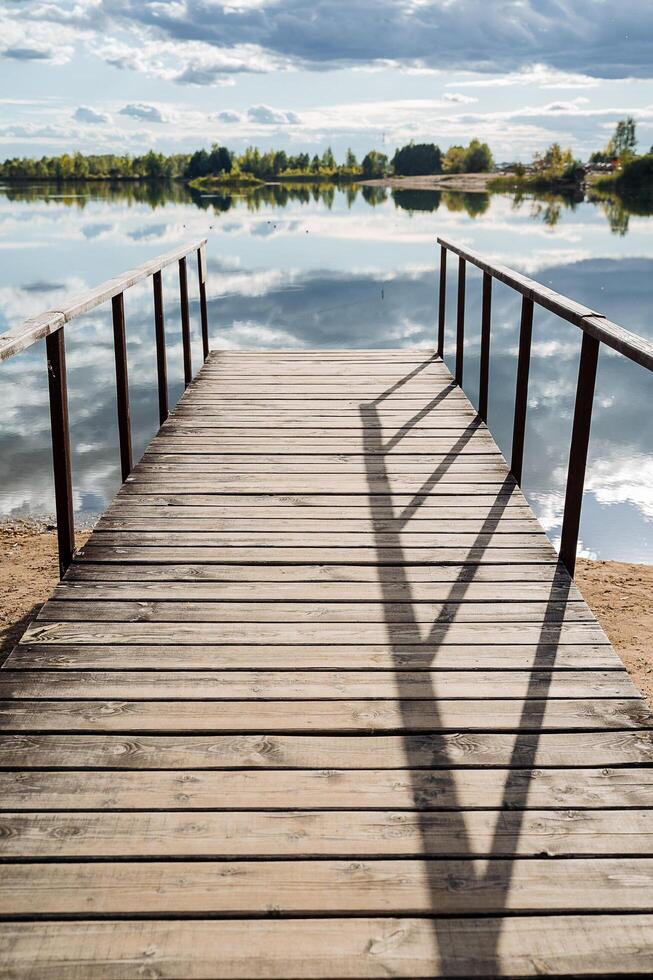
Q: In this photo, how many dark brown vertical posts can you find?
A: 10